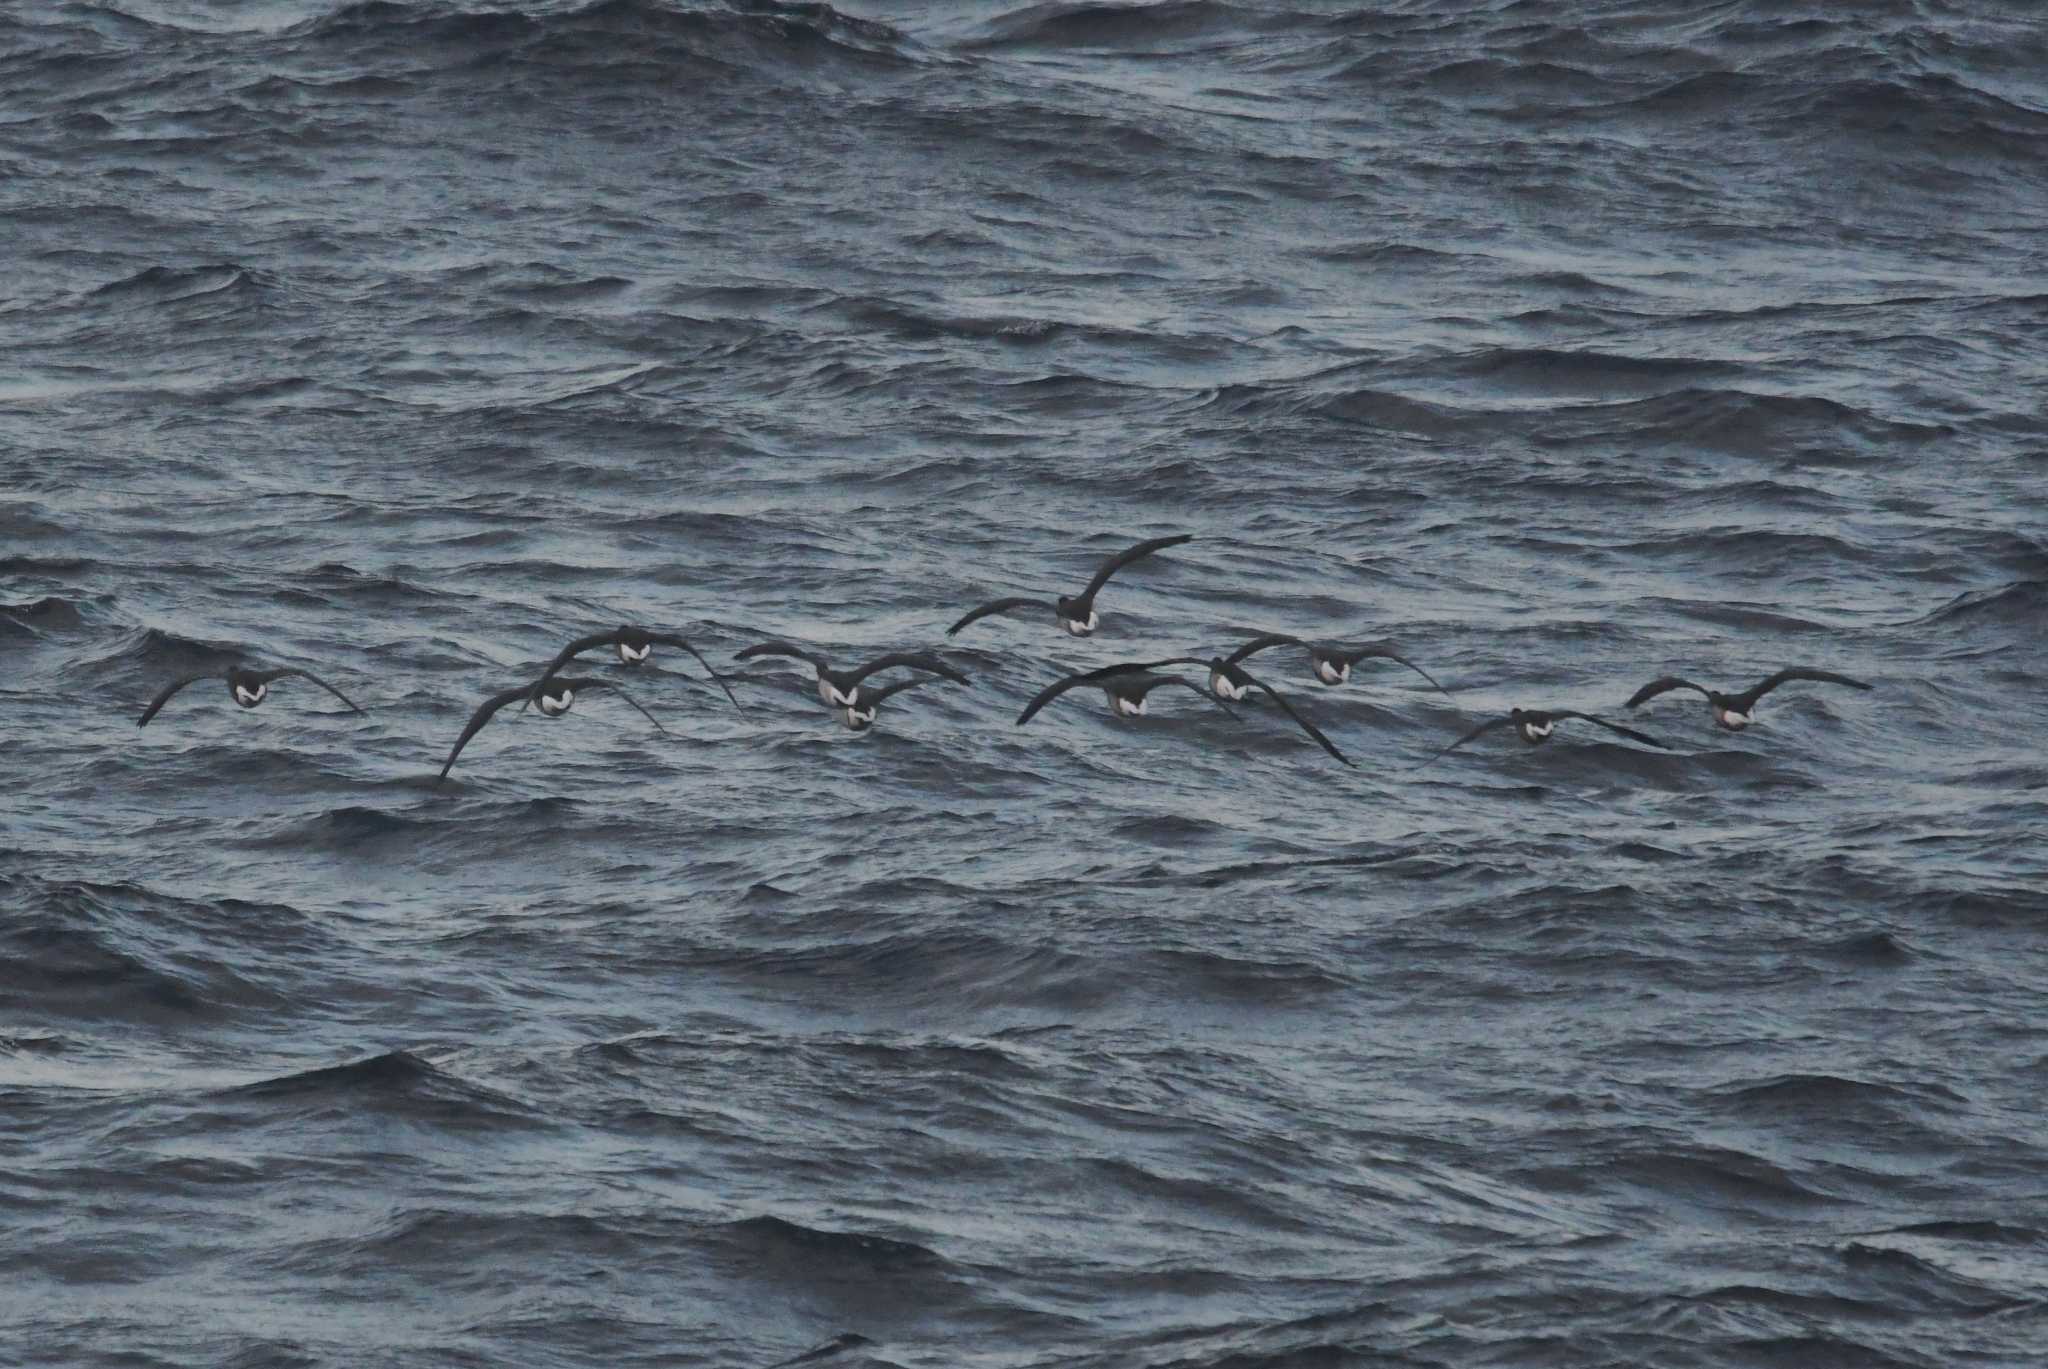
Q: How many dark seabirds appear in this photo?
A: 11